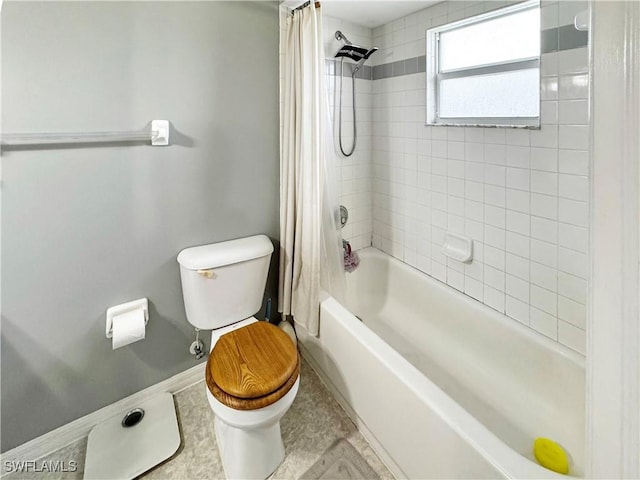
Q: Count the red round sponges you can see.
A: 0